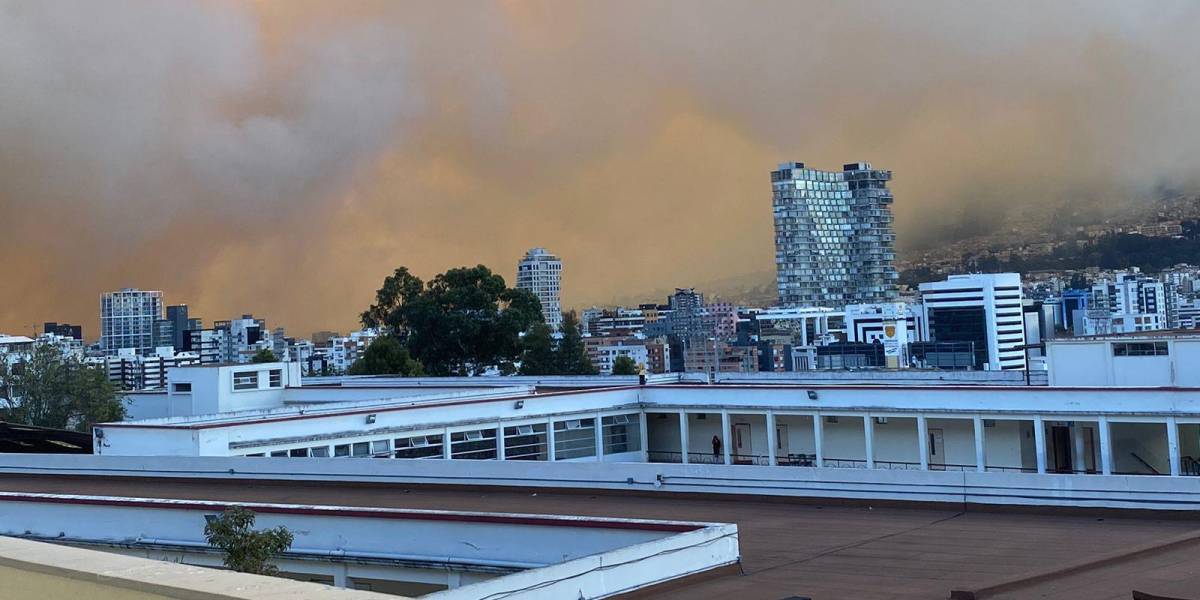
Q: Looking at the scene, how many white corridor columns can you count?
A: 11